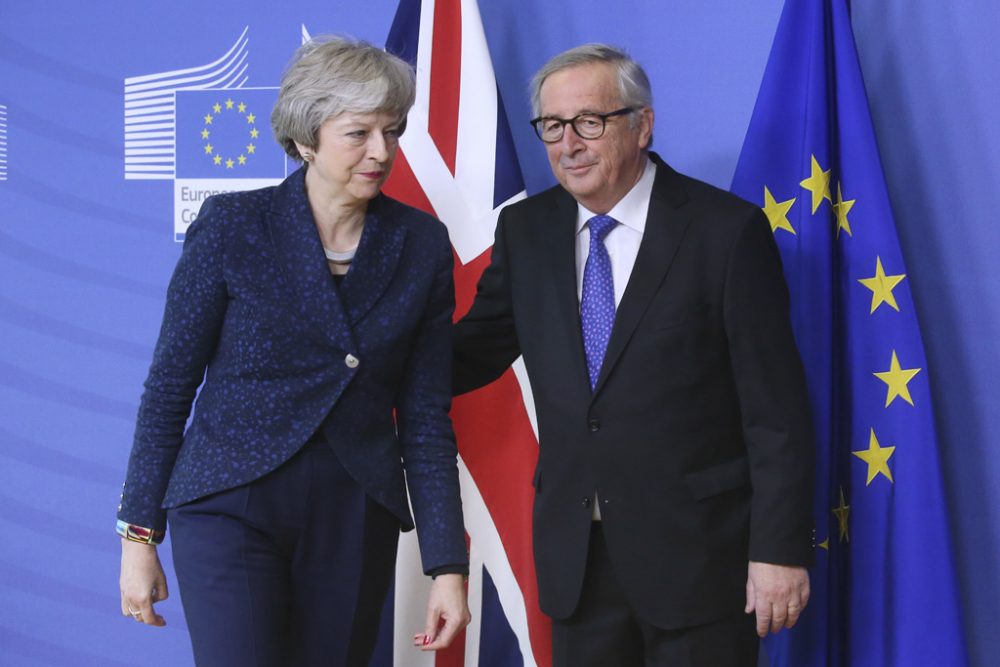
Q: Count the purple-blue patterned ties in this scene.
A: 1